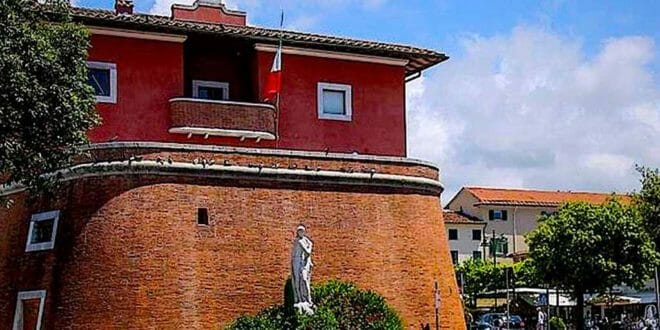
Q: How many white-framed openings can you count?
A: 5